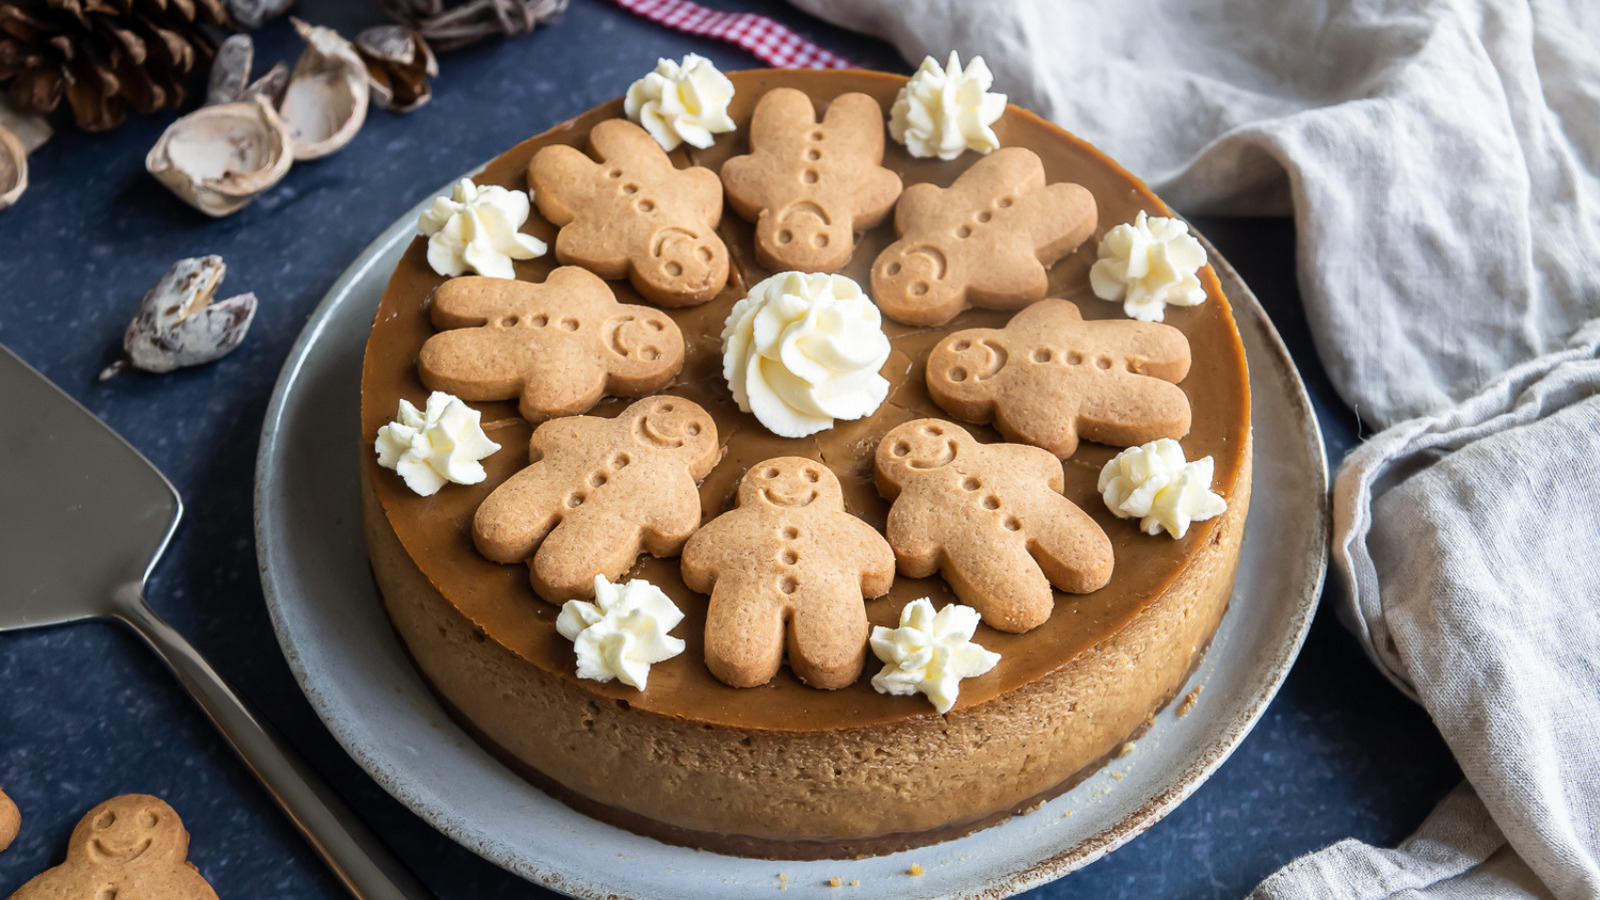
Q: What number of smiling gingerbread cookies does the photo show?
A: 9